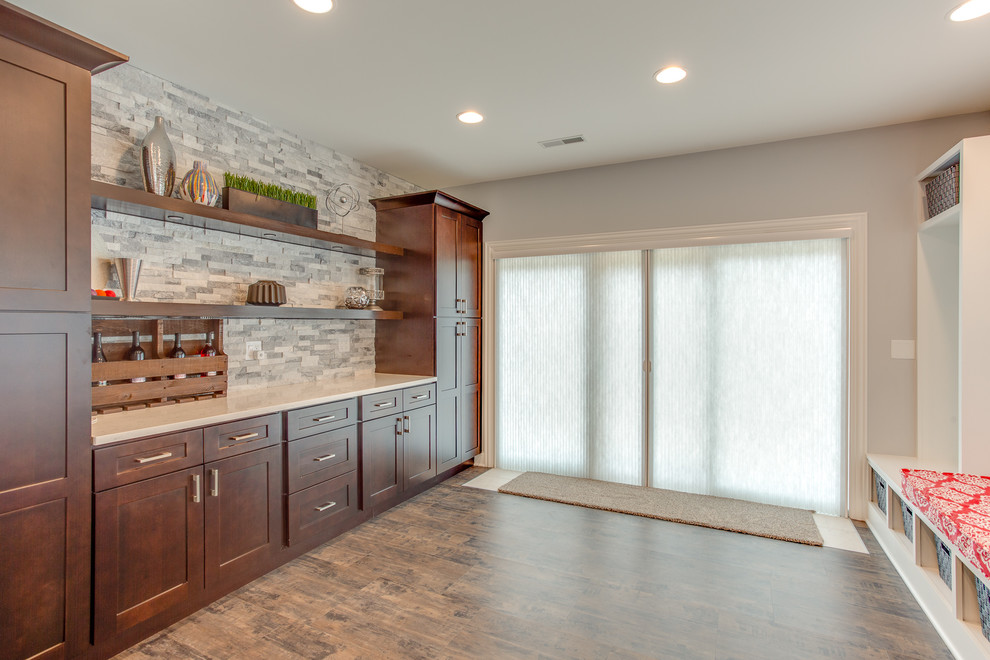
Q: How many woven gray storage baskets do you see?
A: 5